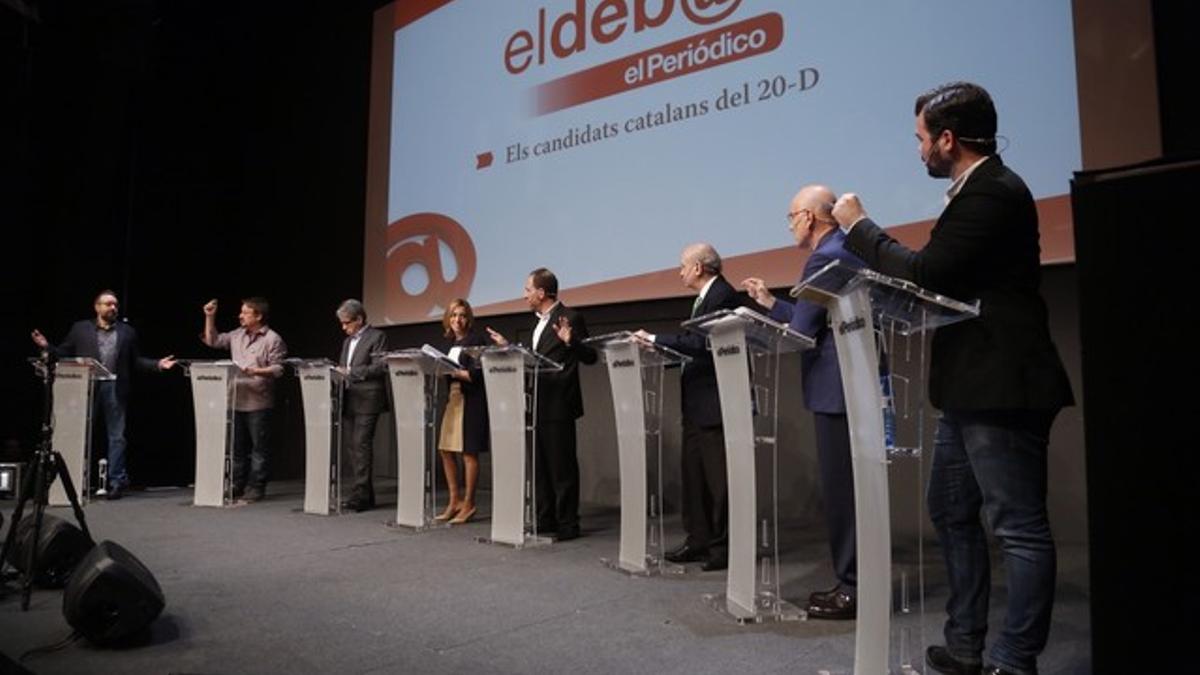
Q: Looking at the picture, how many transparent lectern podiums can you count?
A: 8